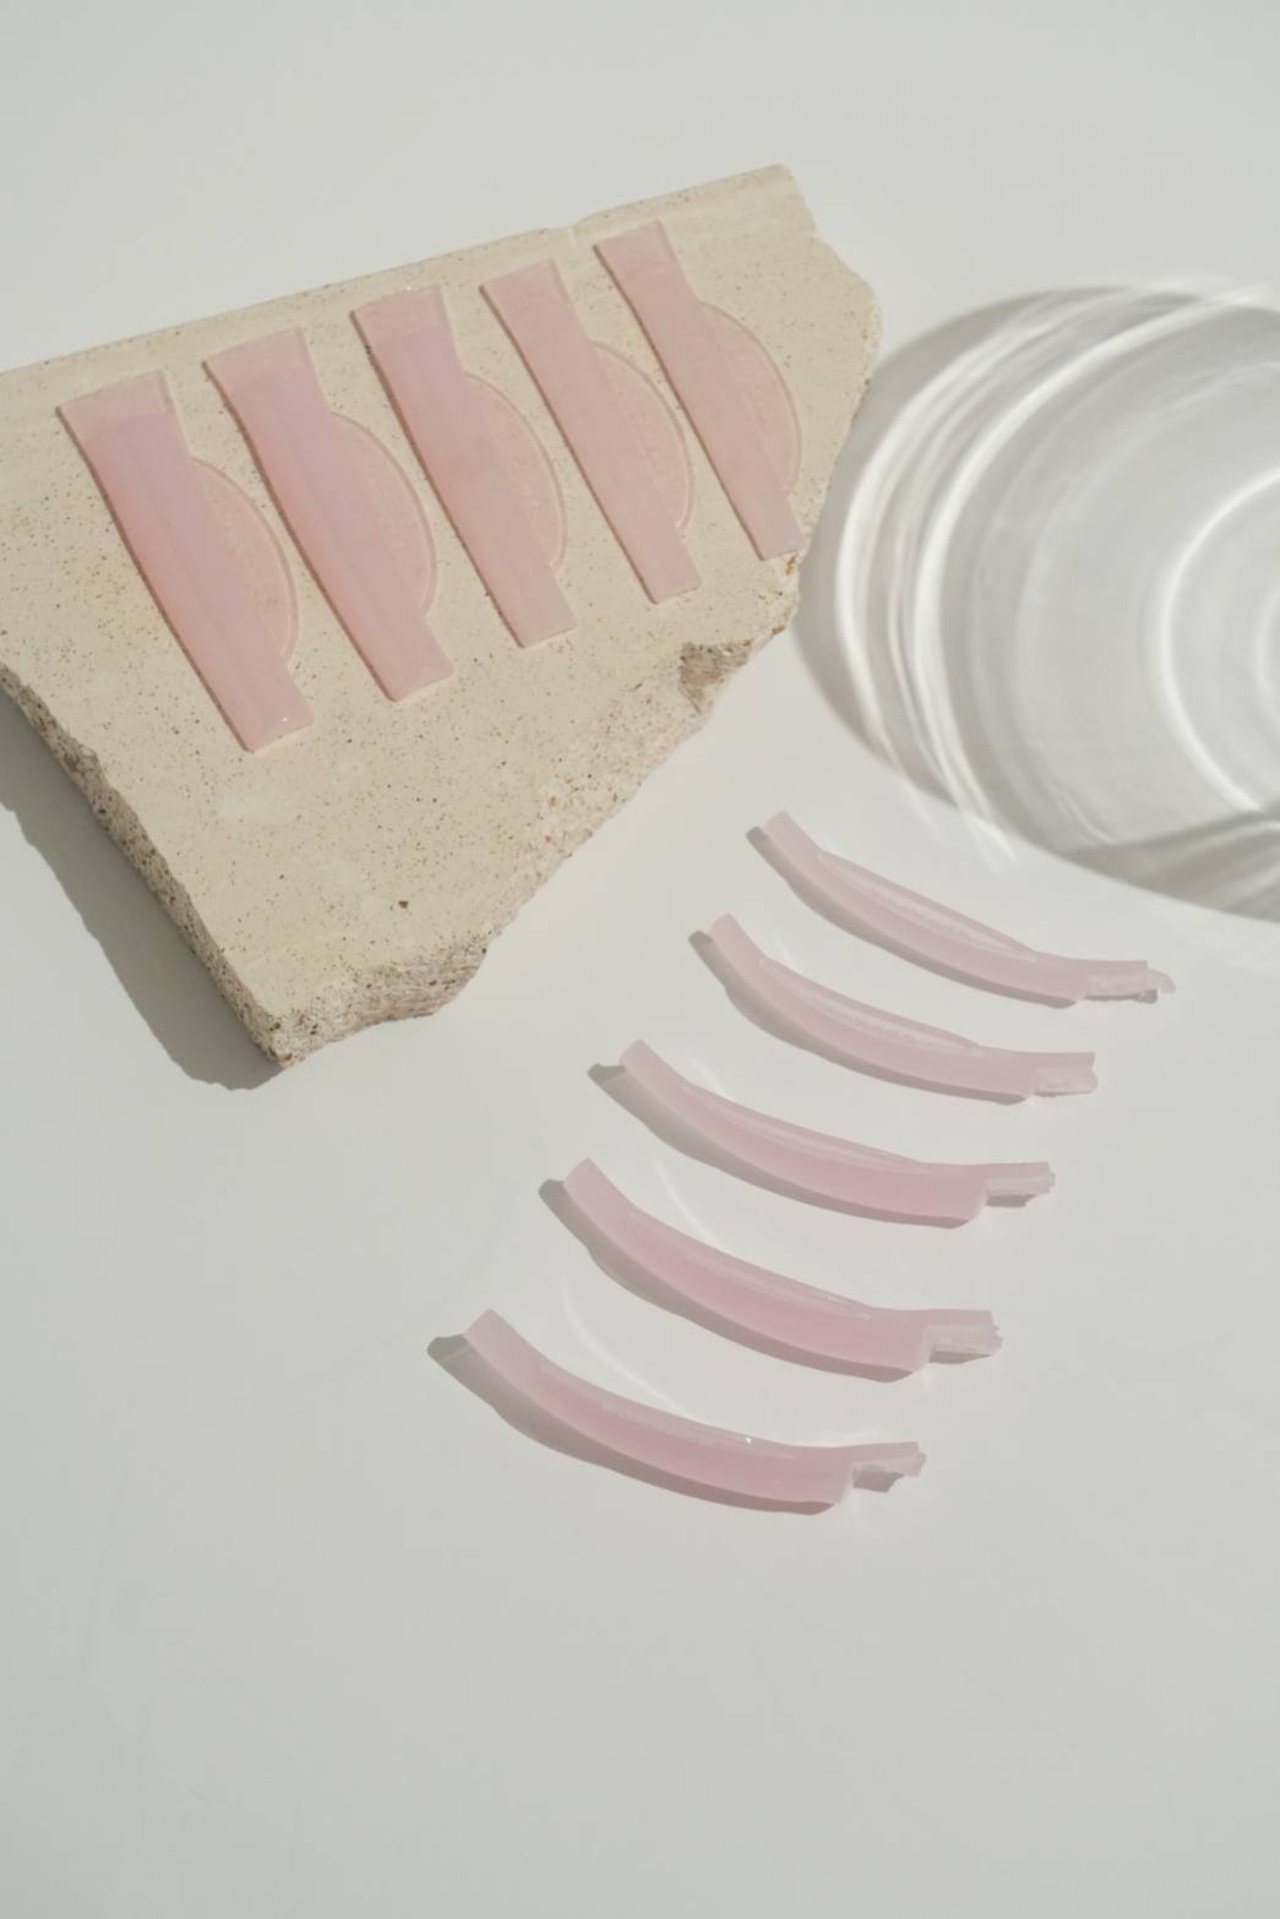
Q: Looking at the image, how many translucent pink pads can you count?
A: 10